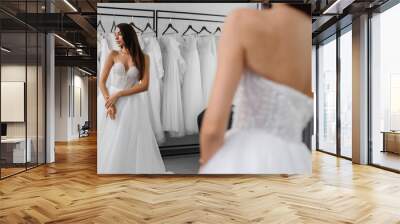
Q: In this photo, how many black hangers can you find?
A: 8